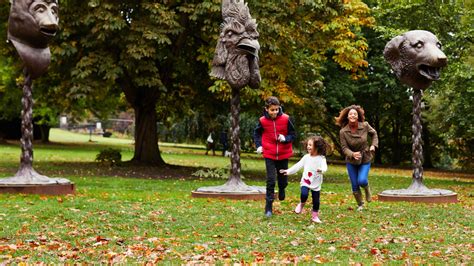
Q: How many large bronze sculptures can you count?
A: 3